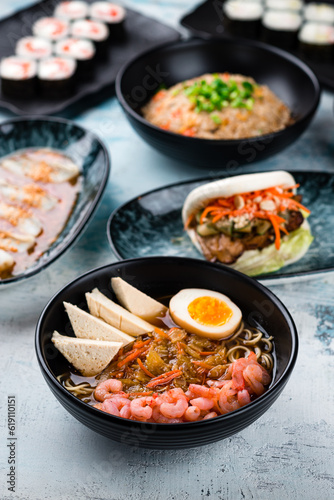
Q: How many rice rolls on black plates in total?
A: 13